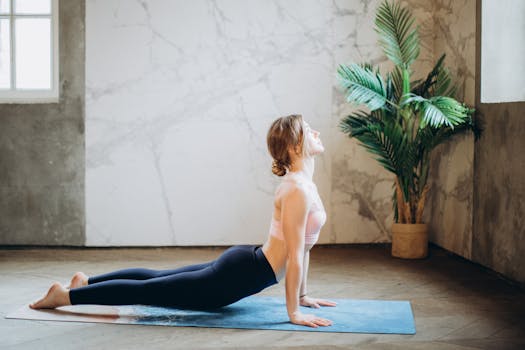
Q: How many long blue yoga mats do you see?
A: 1